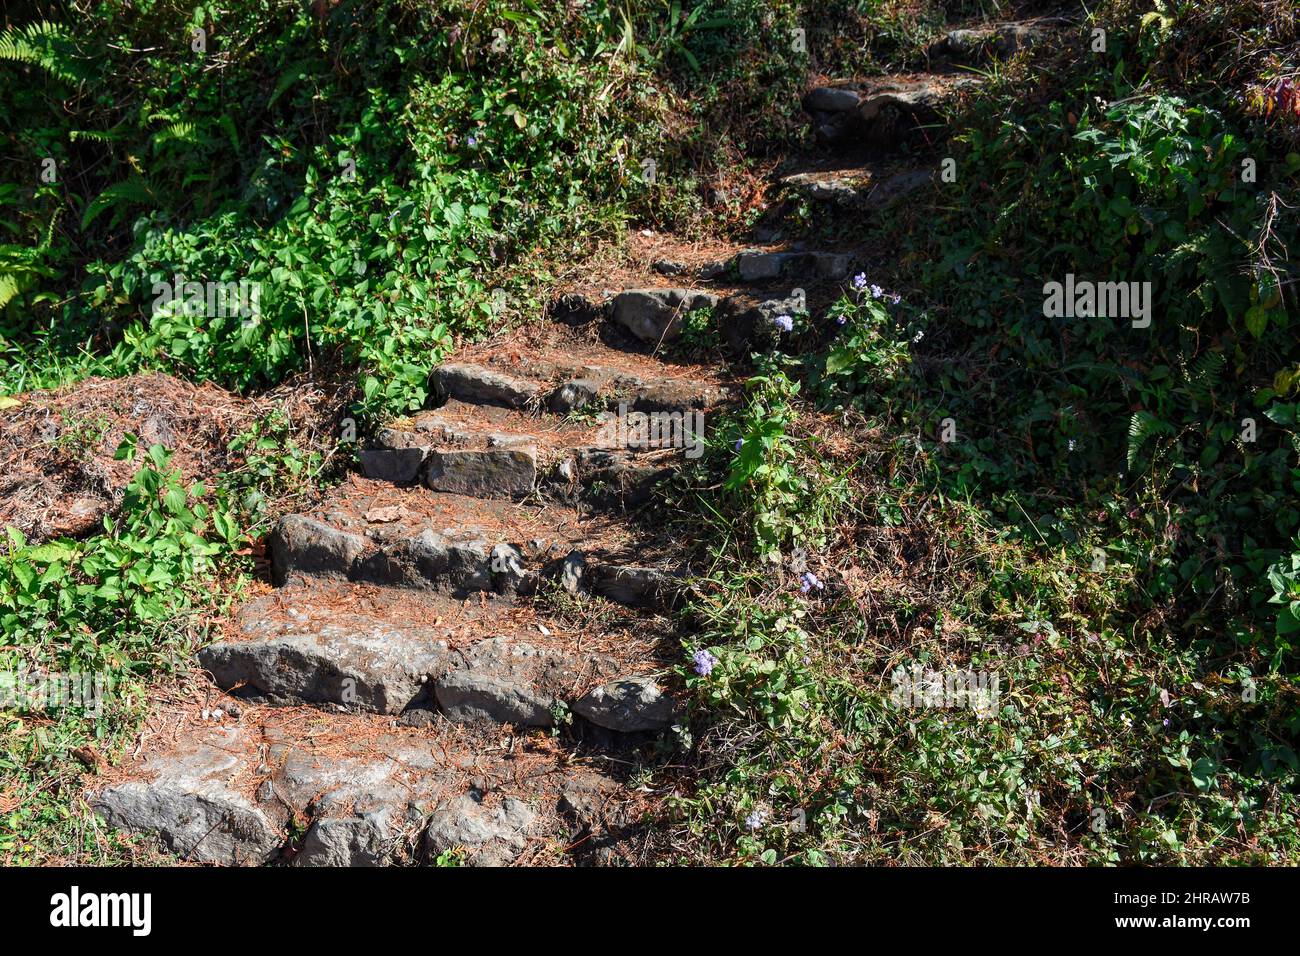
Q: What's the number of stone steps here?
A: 10